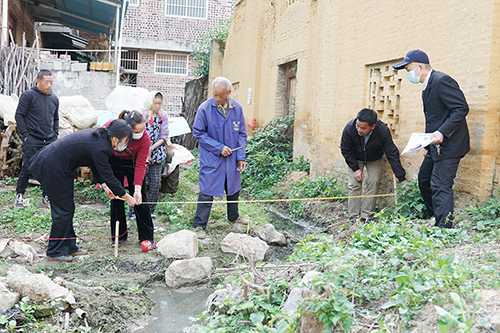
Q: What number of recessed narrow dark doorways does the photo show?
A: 1